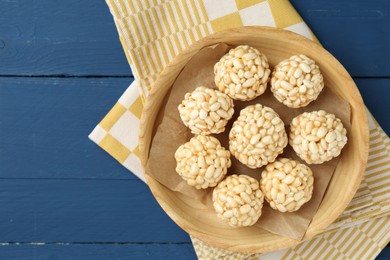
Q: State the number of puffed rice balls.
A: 8